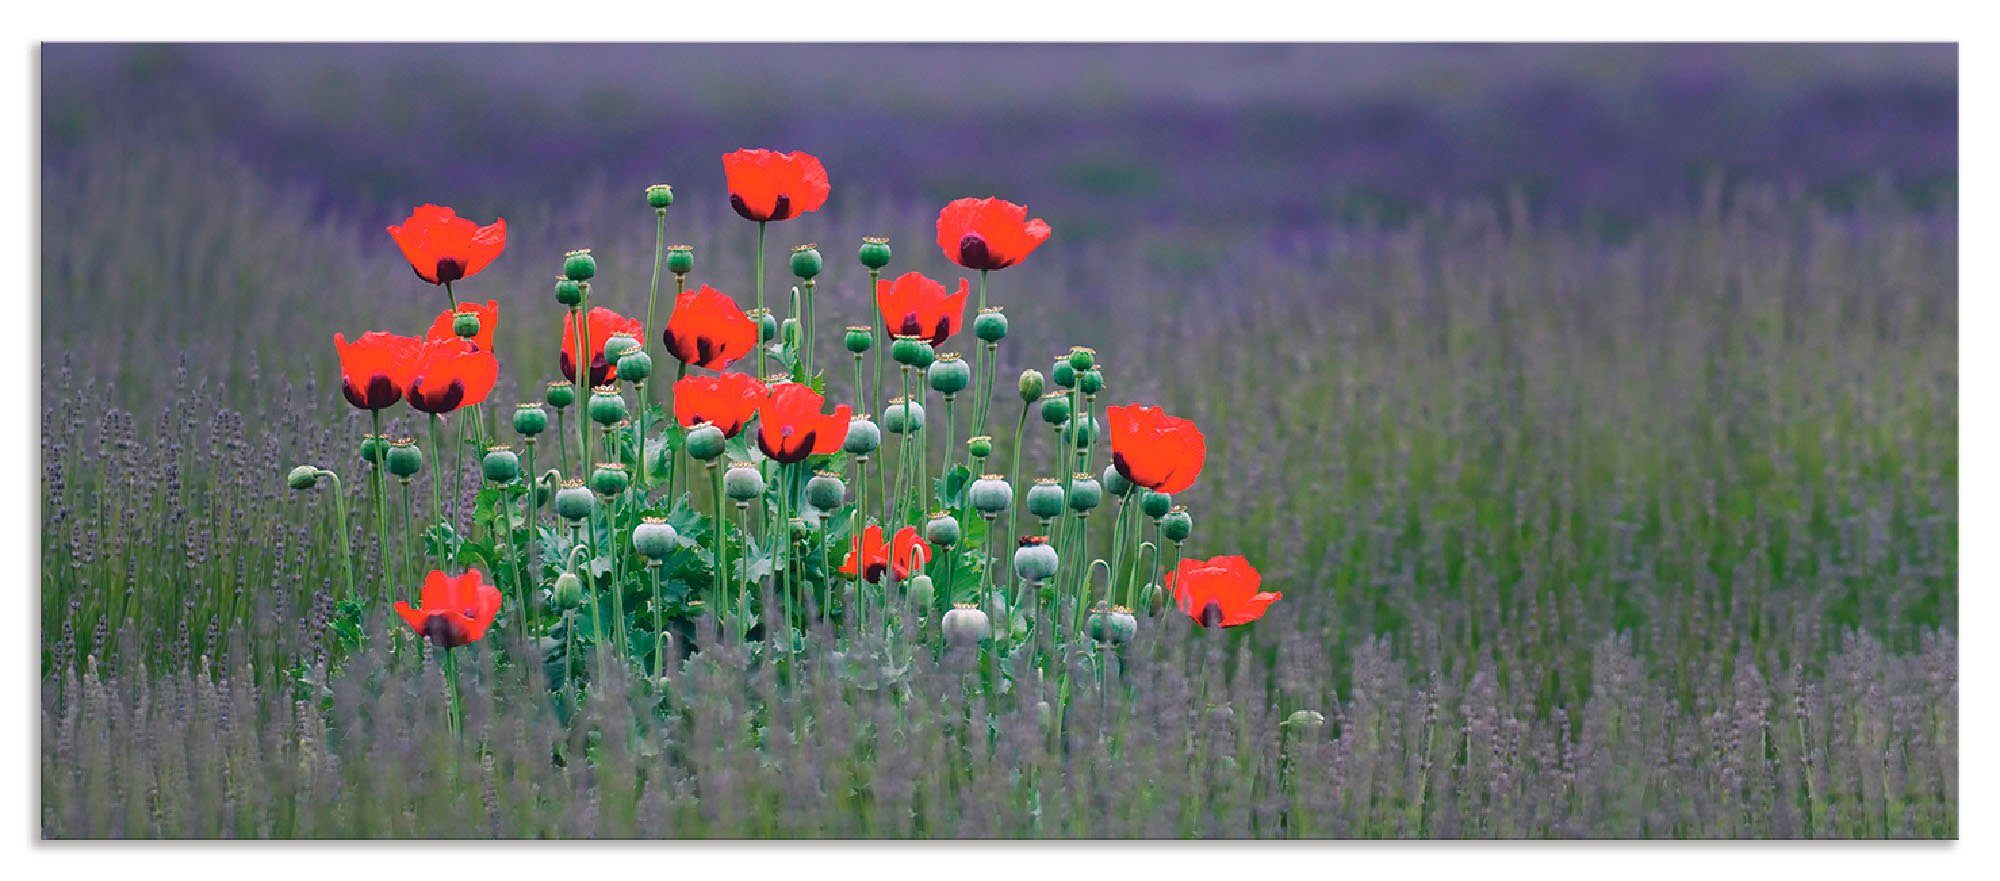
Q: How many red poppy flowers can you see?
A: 15